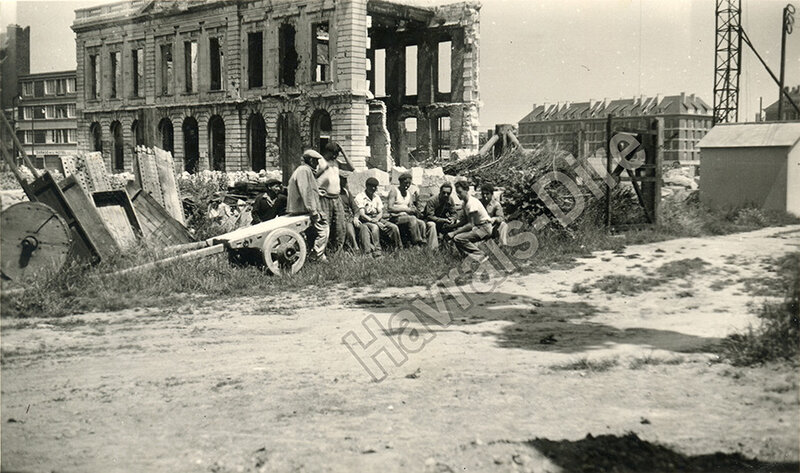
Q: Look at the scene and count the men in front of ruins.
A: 9